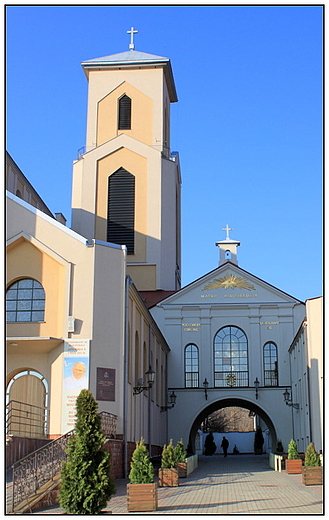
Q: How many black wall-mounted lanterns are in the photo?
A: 5